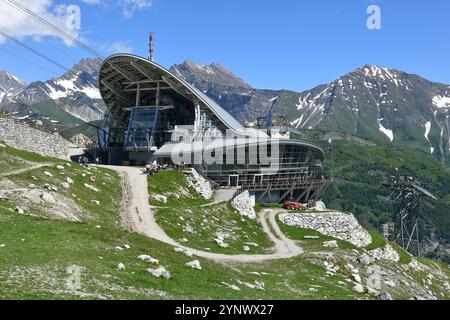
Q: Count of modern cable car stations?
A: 1